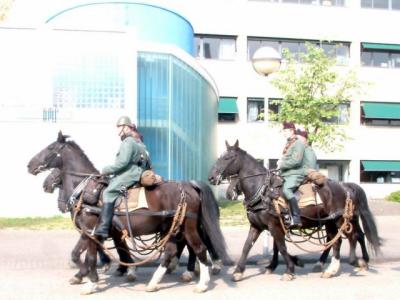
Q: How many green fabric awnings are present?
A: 4